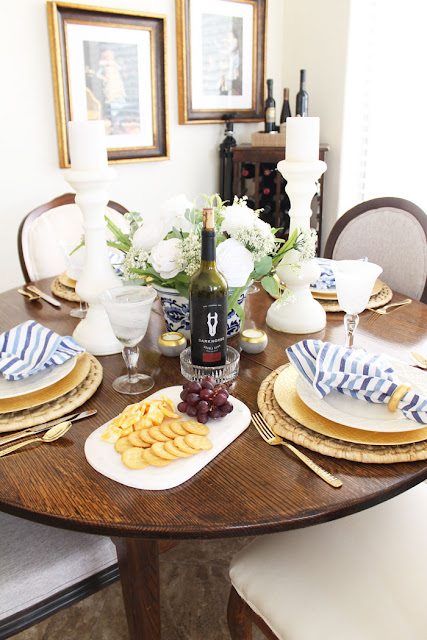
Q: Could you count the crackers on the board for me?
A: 13